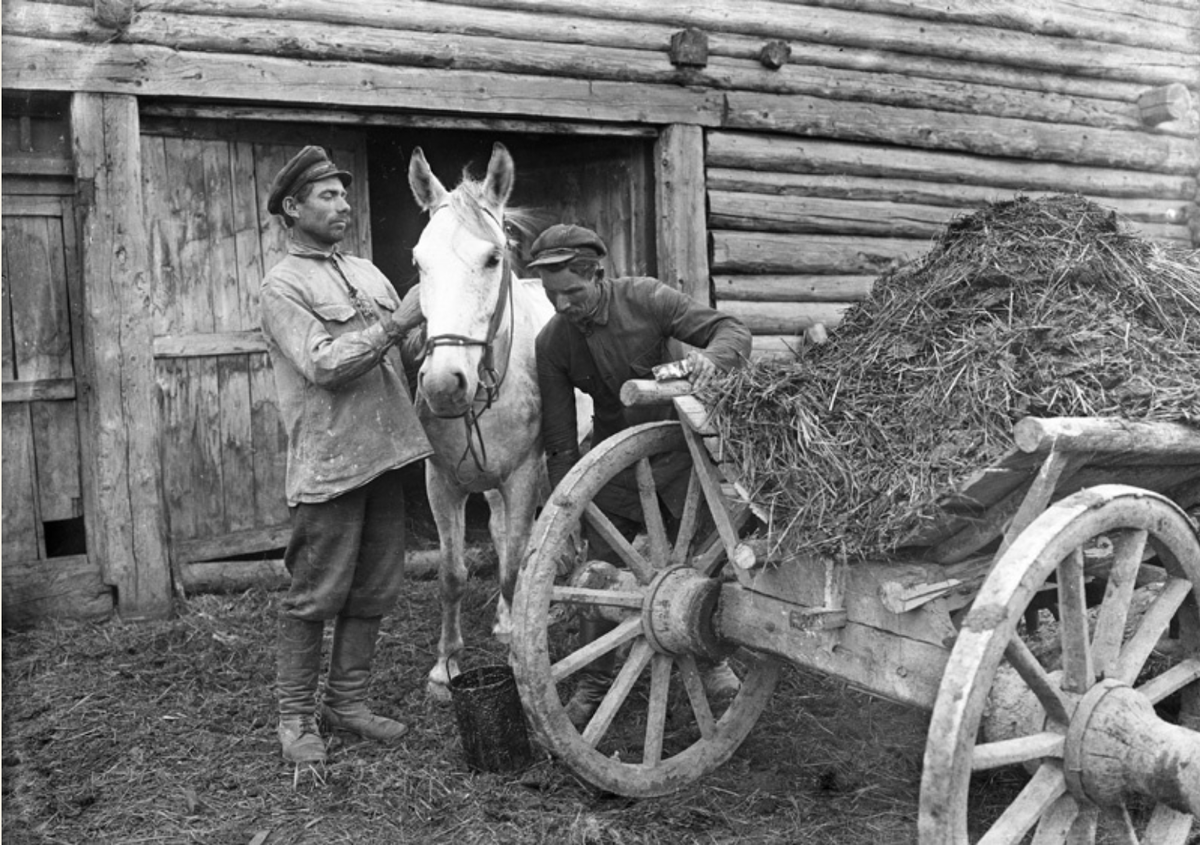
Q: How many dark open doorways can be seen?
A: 1